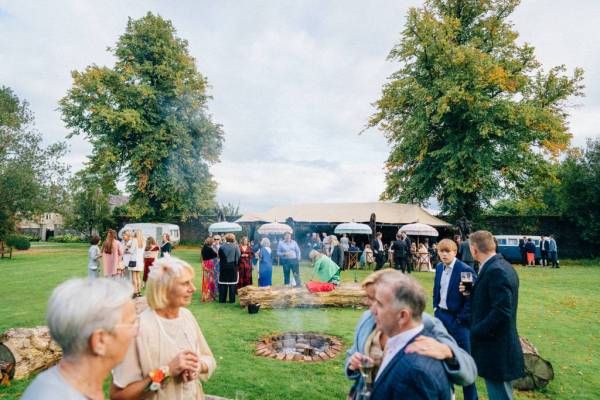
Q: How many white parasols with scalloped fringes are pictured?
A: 4